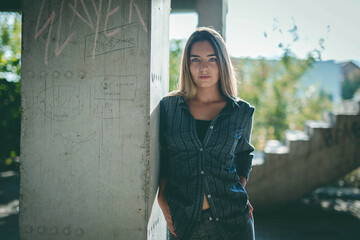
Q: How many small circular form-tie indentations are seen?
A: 10